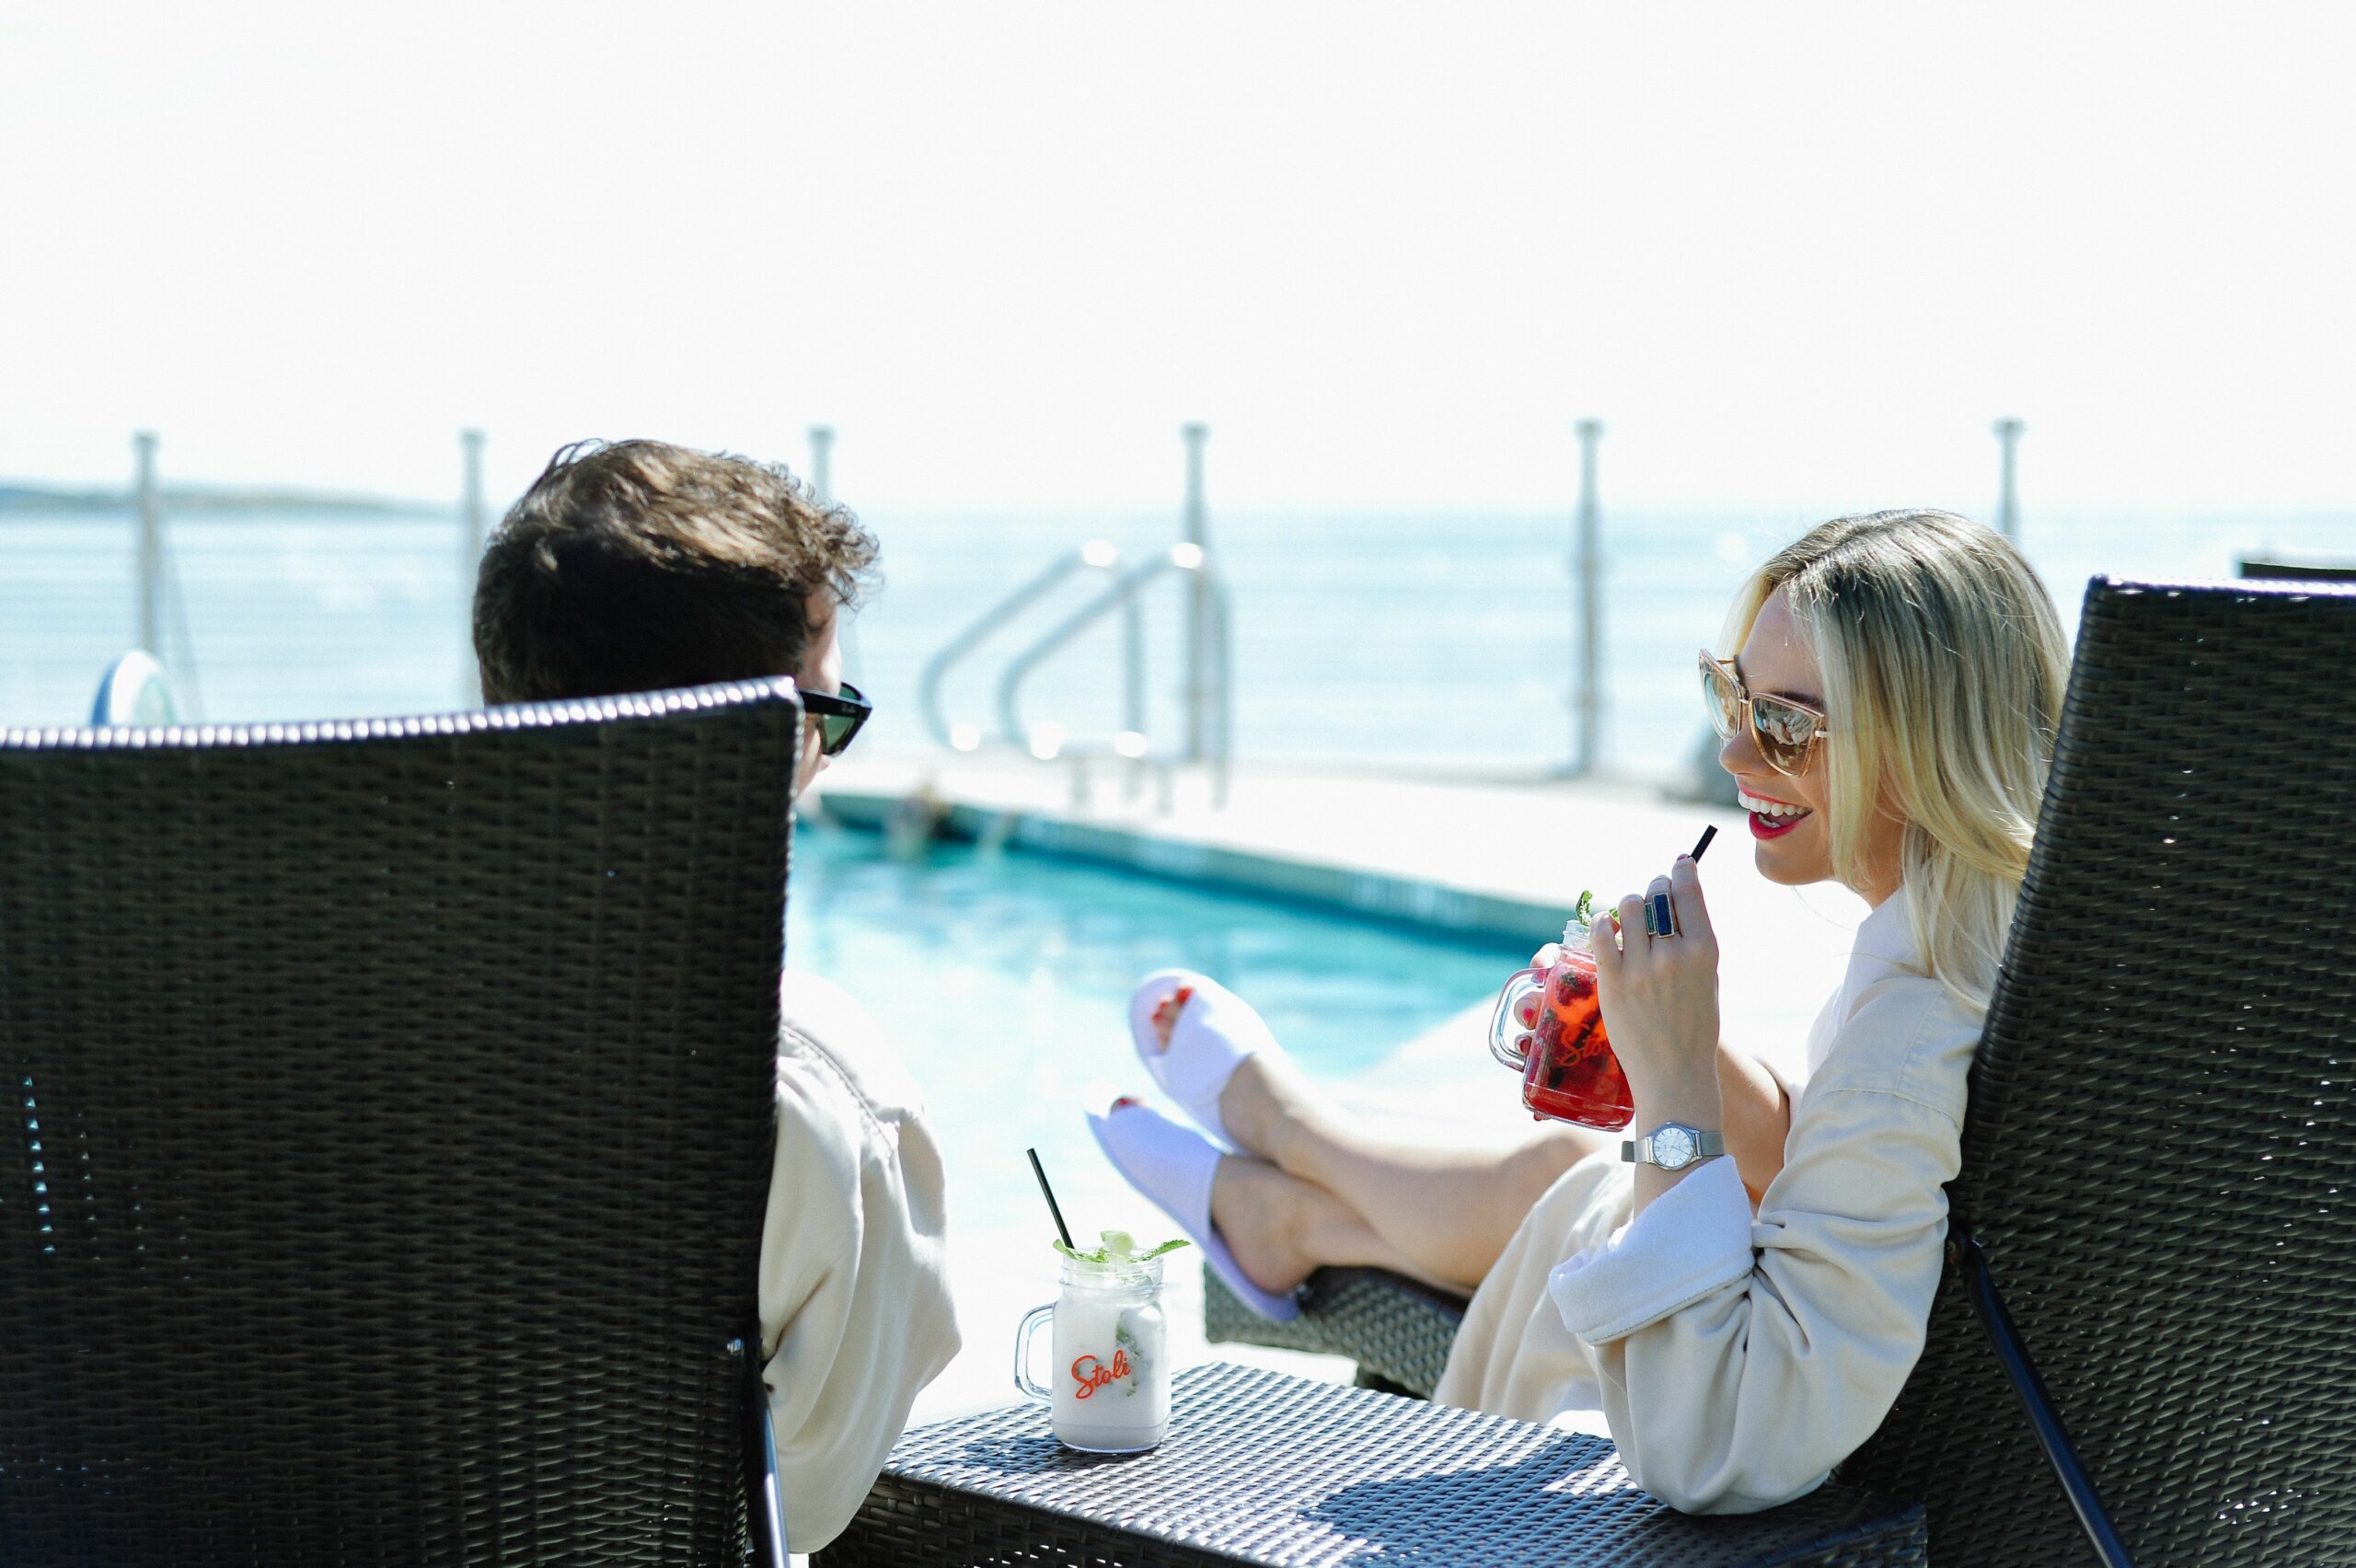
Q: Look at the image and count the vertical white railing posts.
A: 6